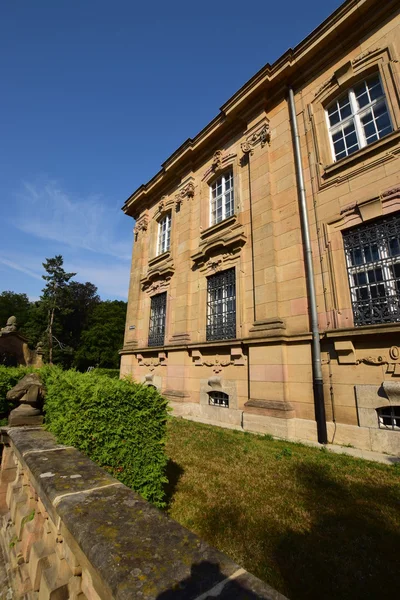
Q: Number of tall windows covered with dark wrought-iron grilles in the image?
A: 3